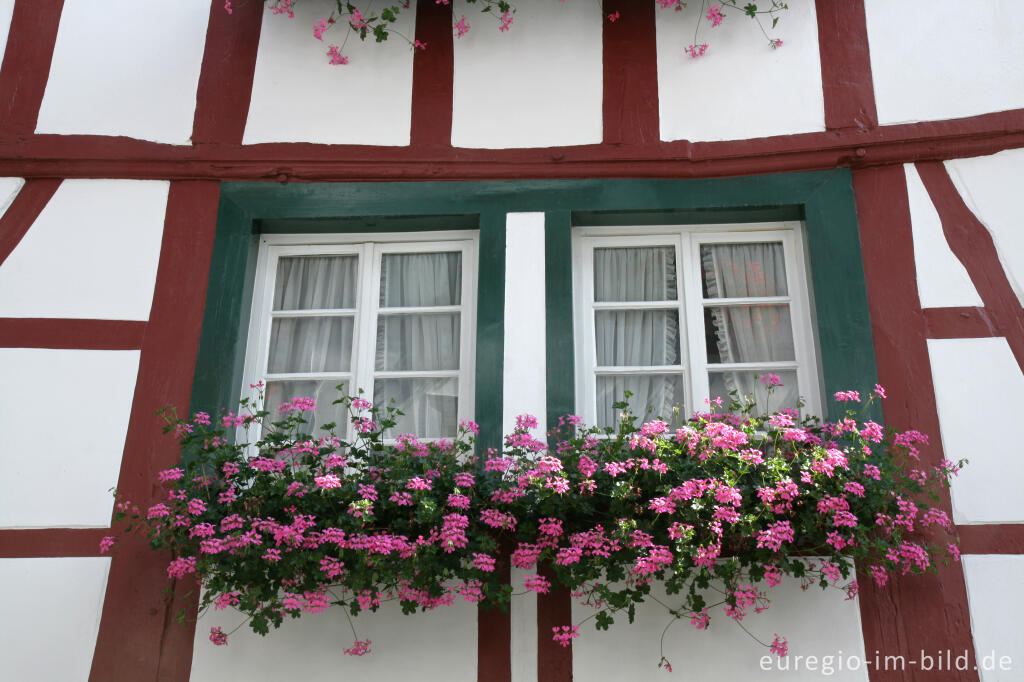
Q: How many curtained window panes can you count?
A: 12